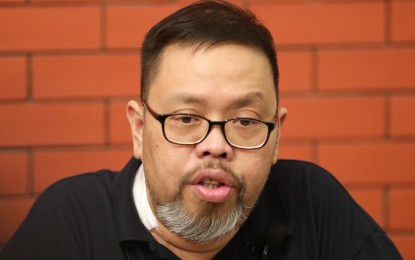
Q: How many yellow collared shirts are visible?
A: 0